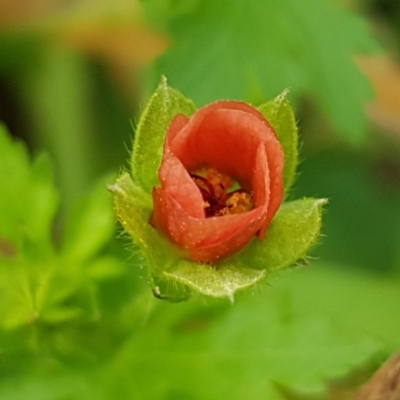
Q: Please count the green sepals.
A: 5